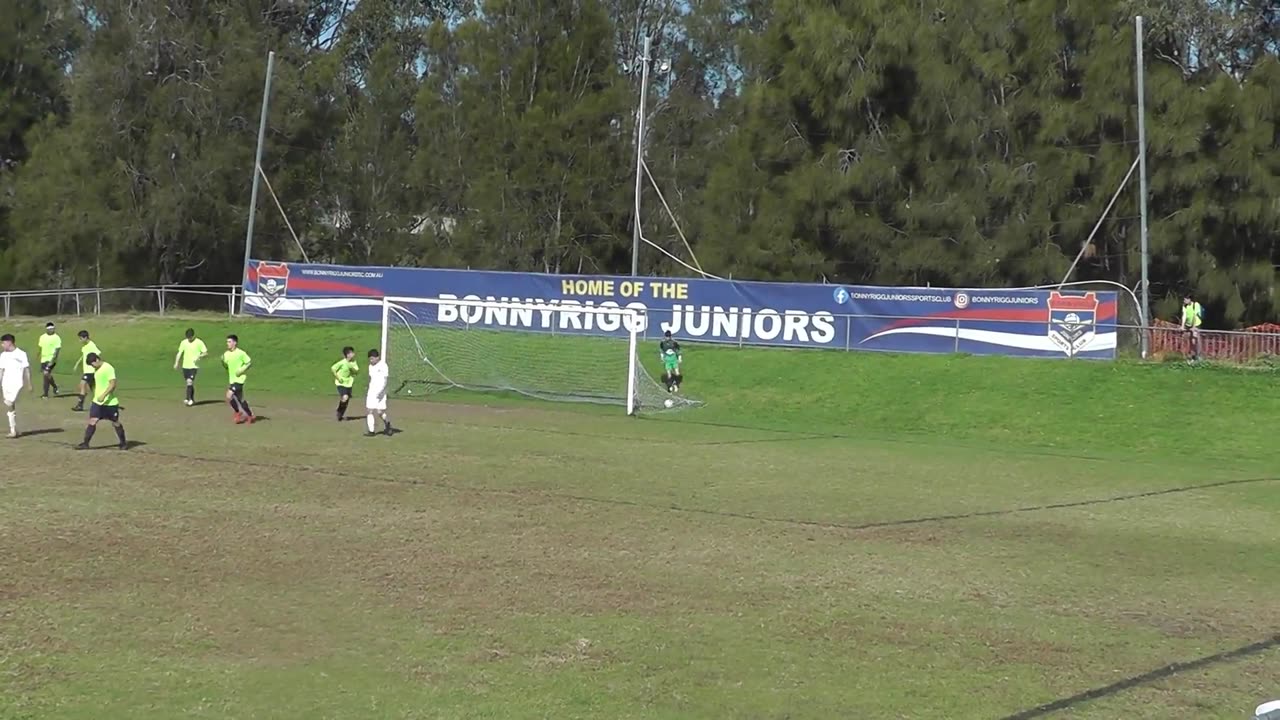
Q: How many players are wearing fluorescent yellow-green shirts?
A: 6